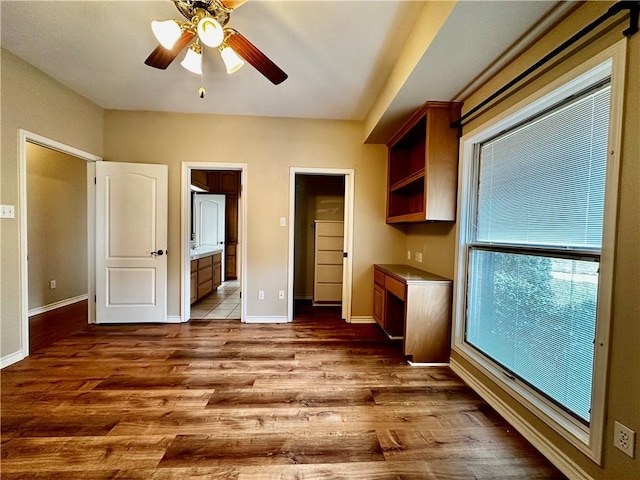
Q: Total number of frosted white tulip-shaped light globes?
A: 4